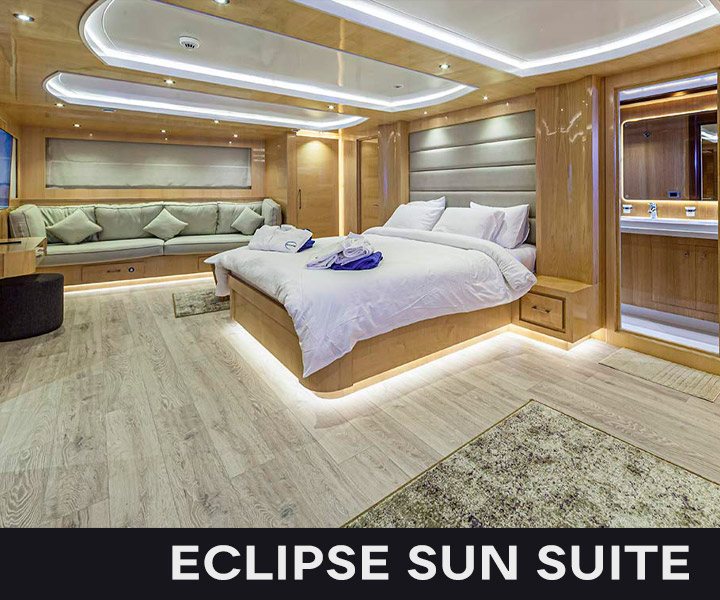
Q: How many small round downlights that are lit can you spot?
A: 12